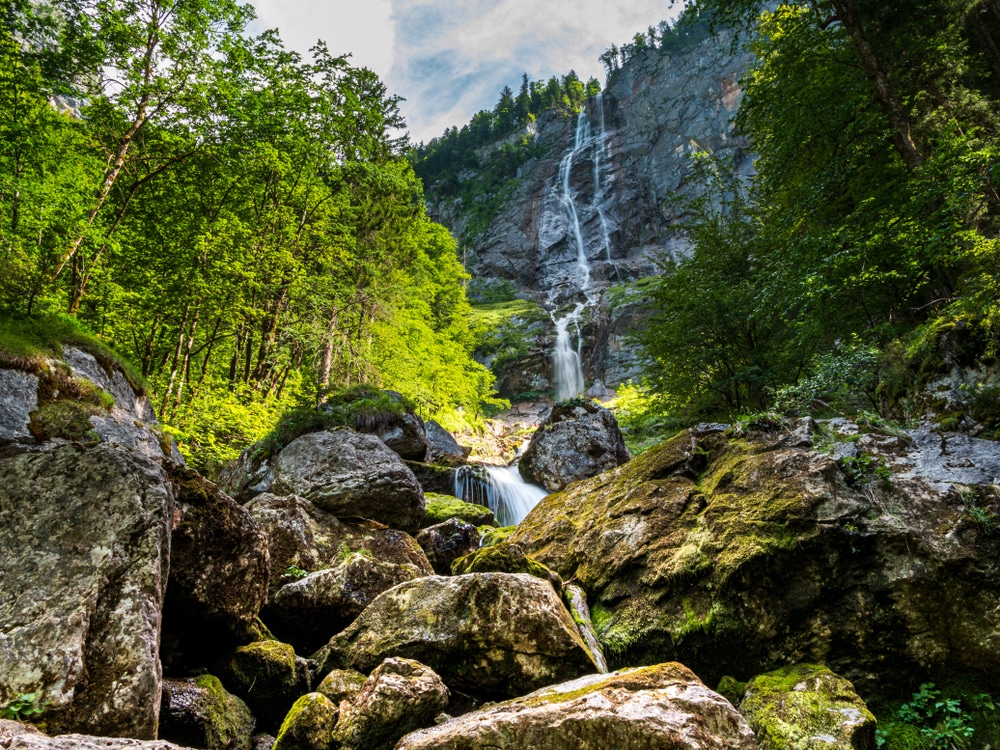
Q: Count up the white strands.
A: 2